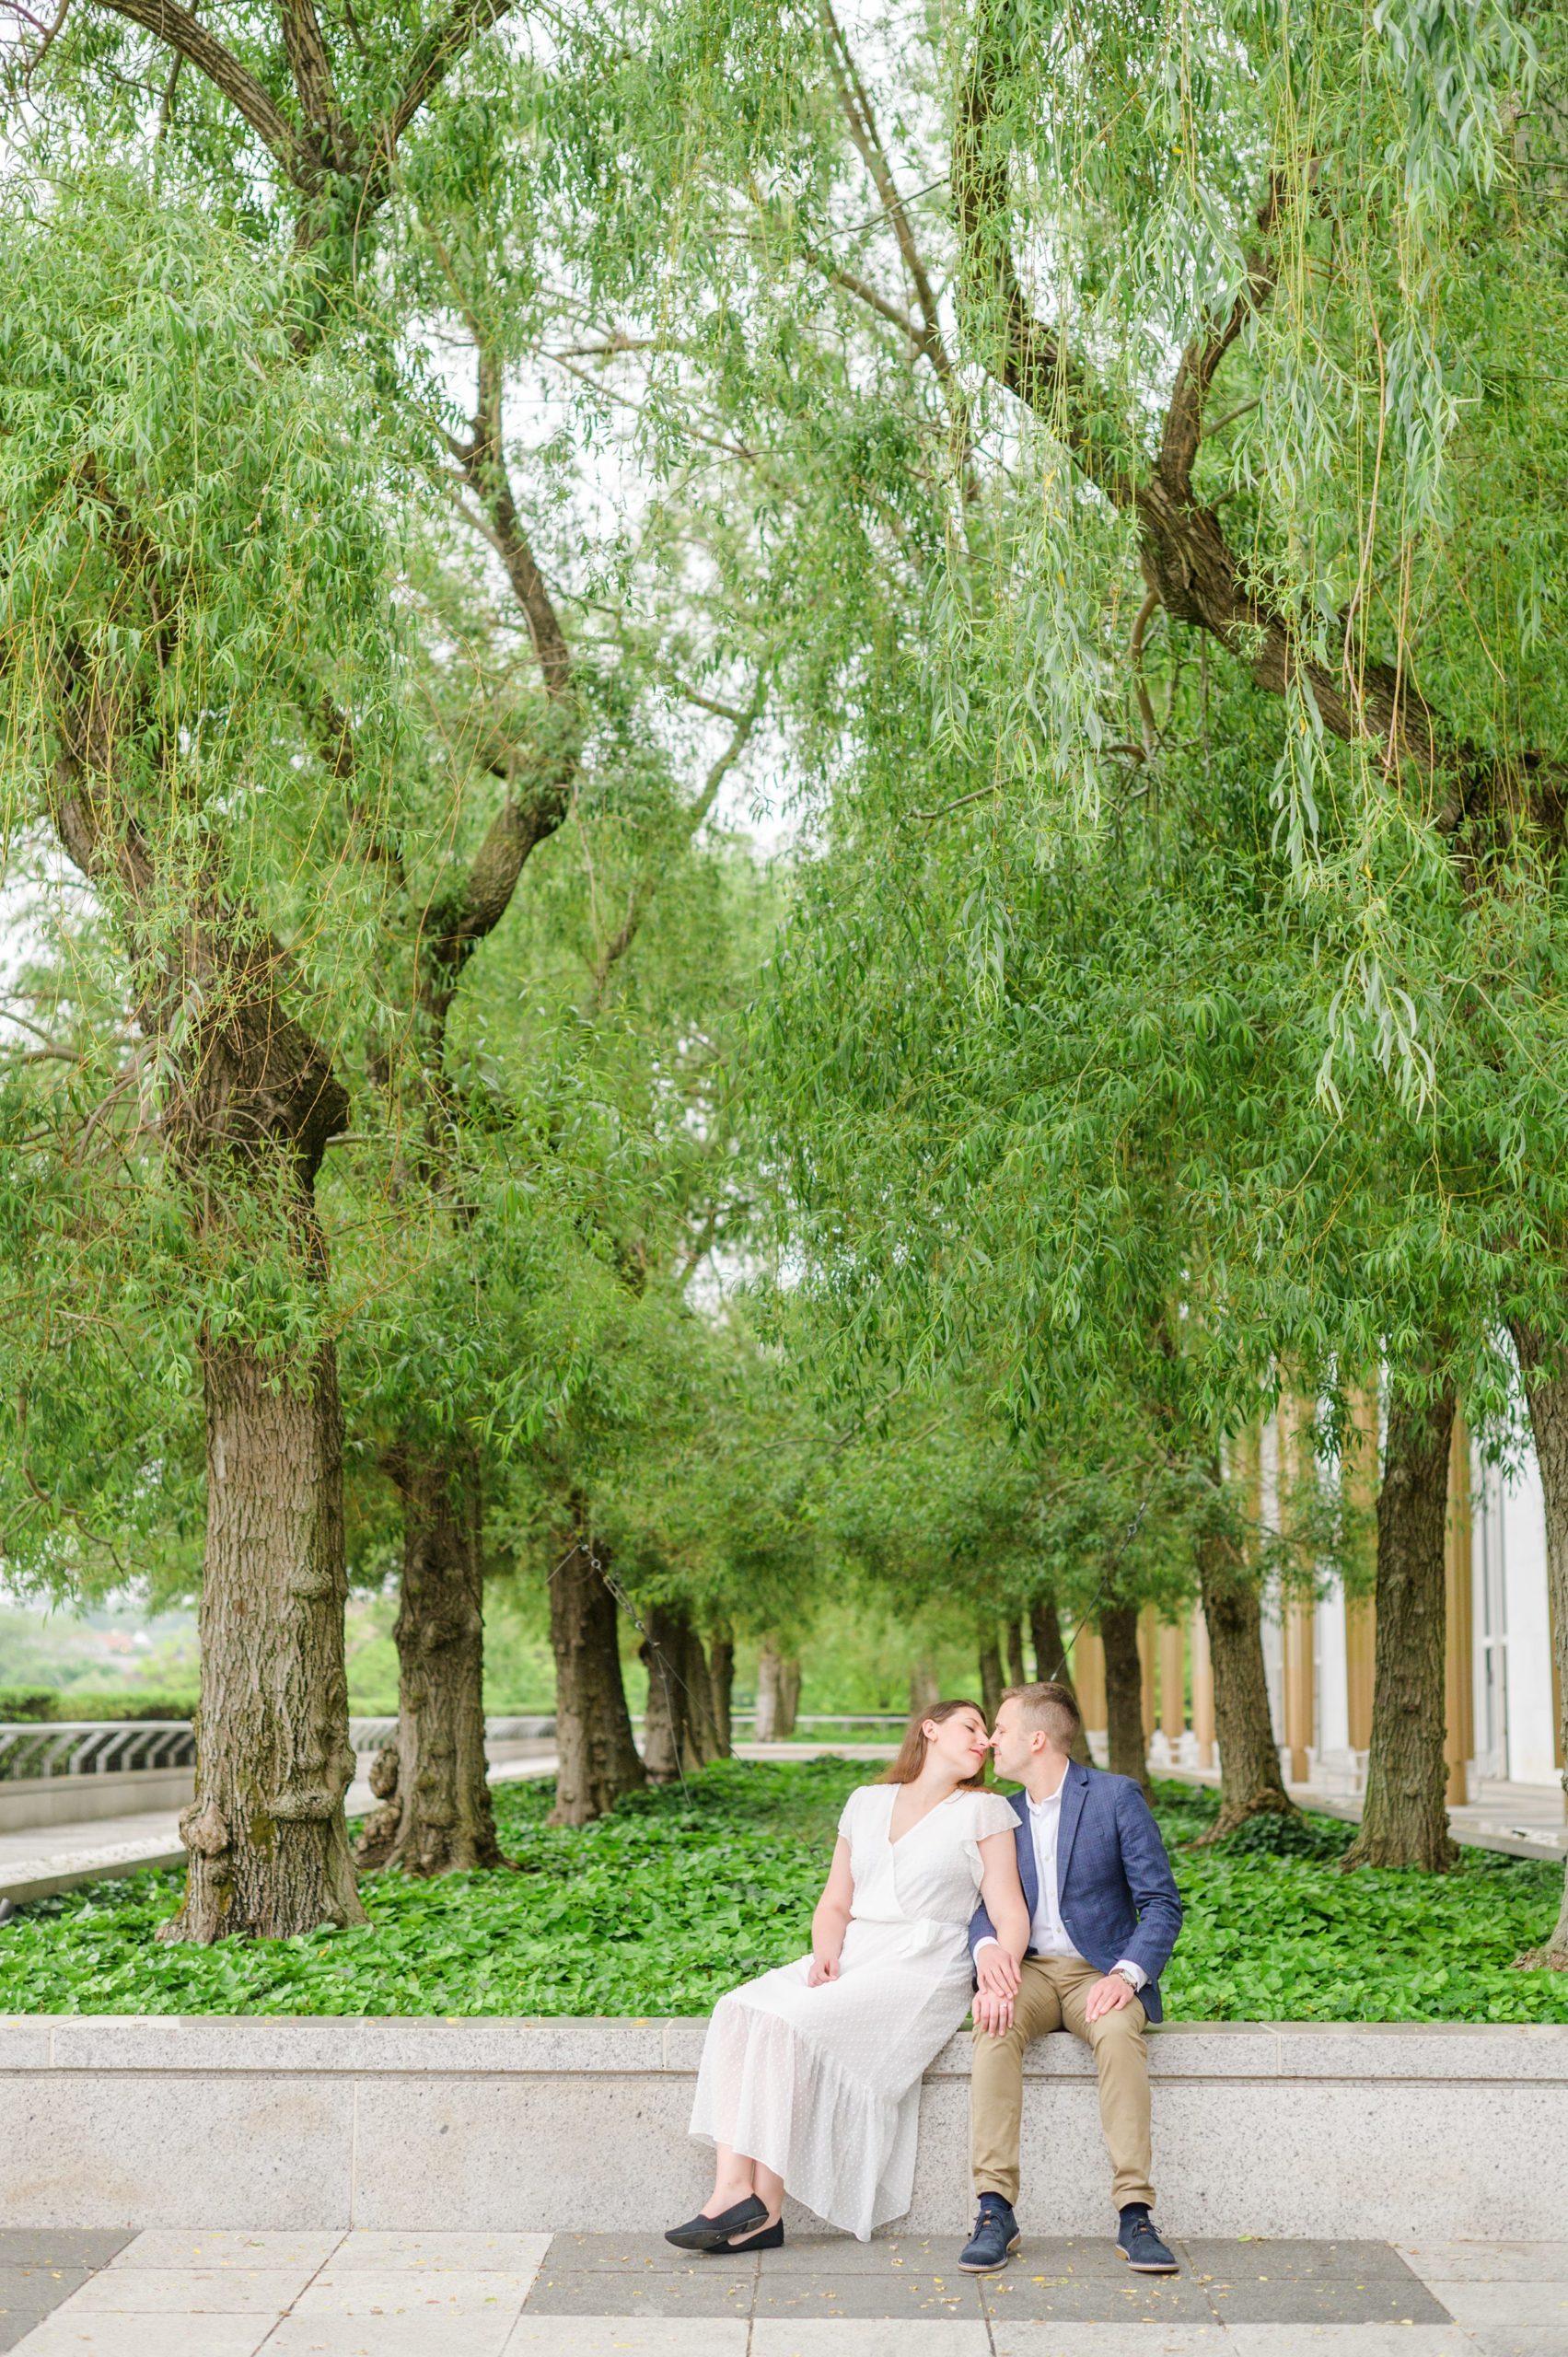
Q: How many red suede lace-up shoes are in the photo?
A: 0